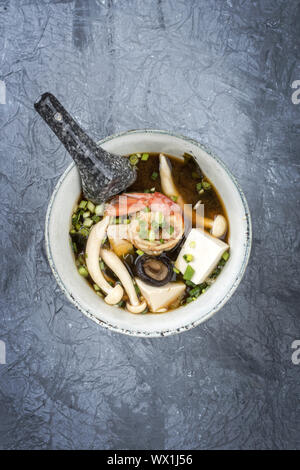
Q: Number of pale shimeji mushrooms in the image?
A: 3